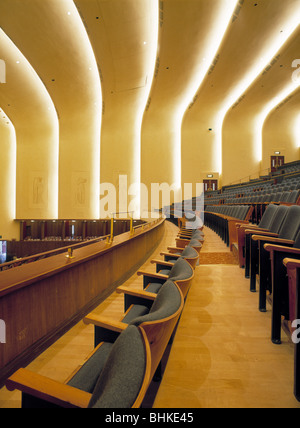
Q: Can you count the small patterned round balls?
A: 0